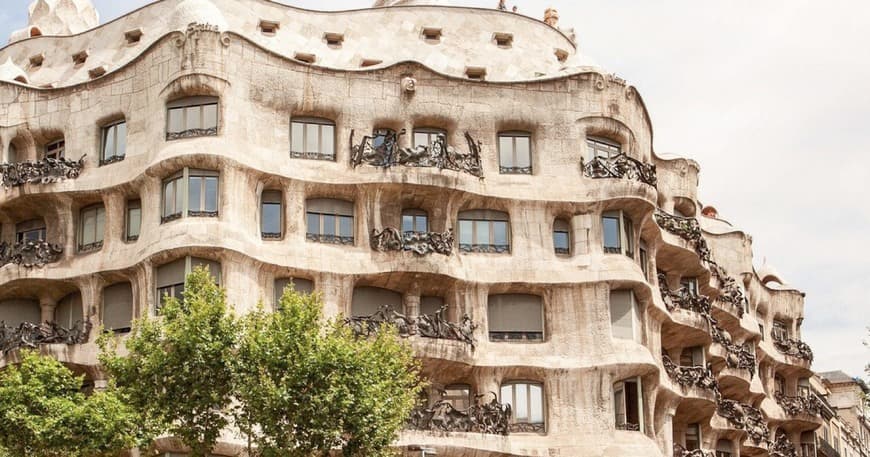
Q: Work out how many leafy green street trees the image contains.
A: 3